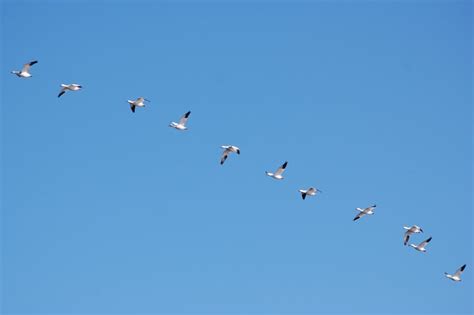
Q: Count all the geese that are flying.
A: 11